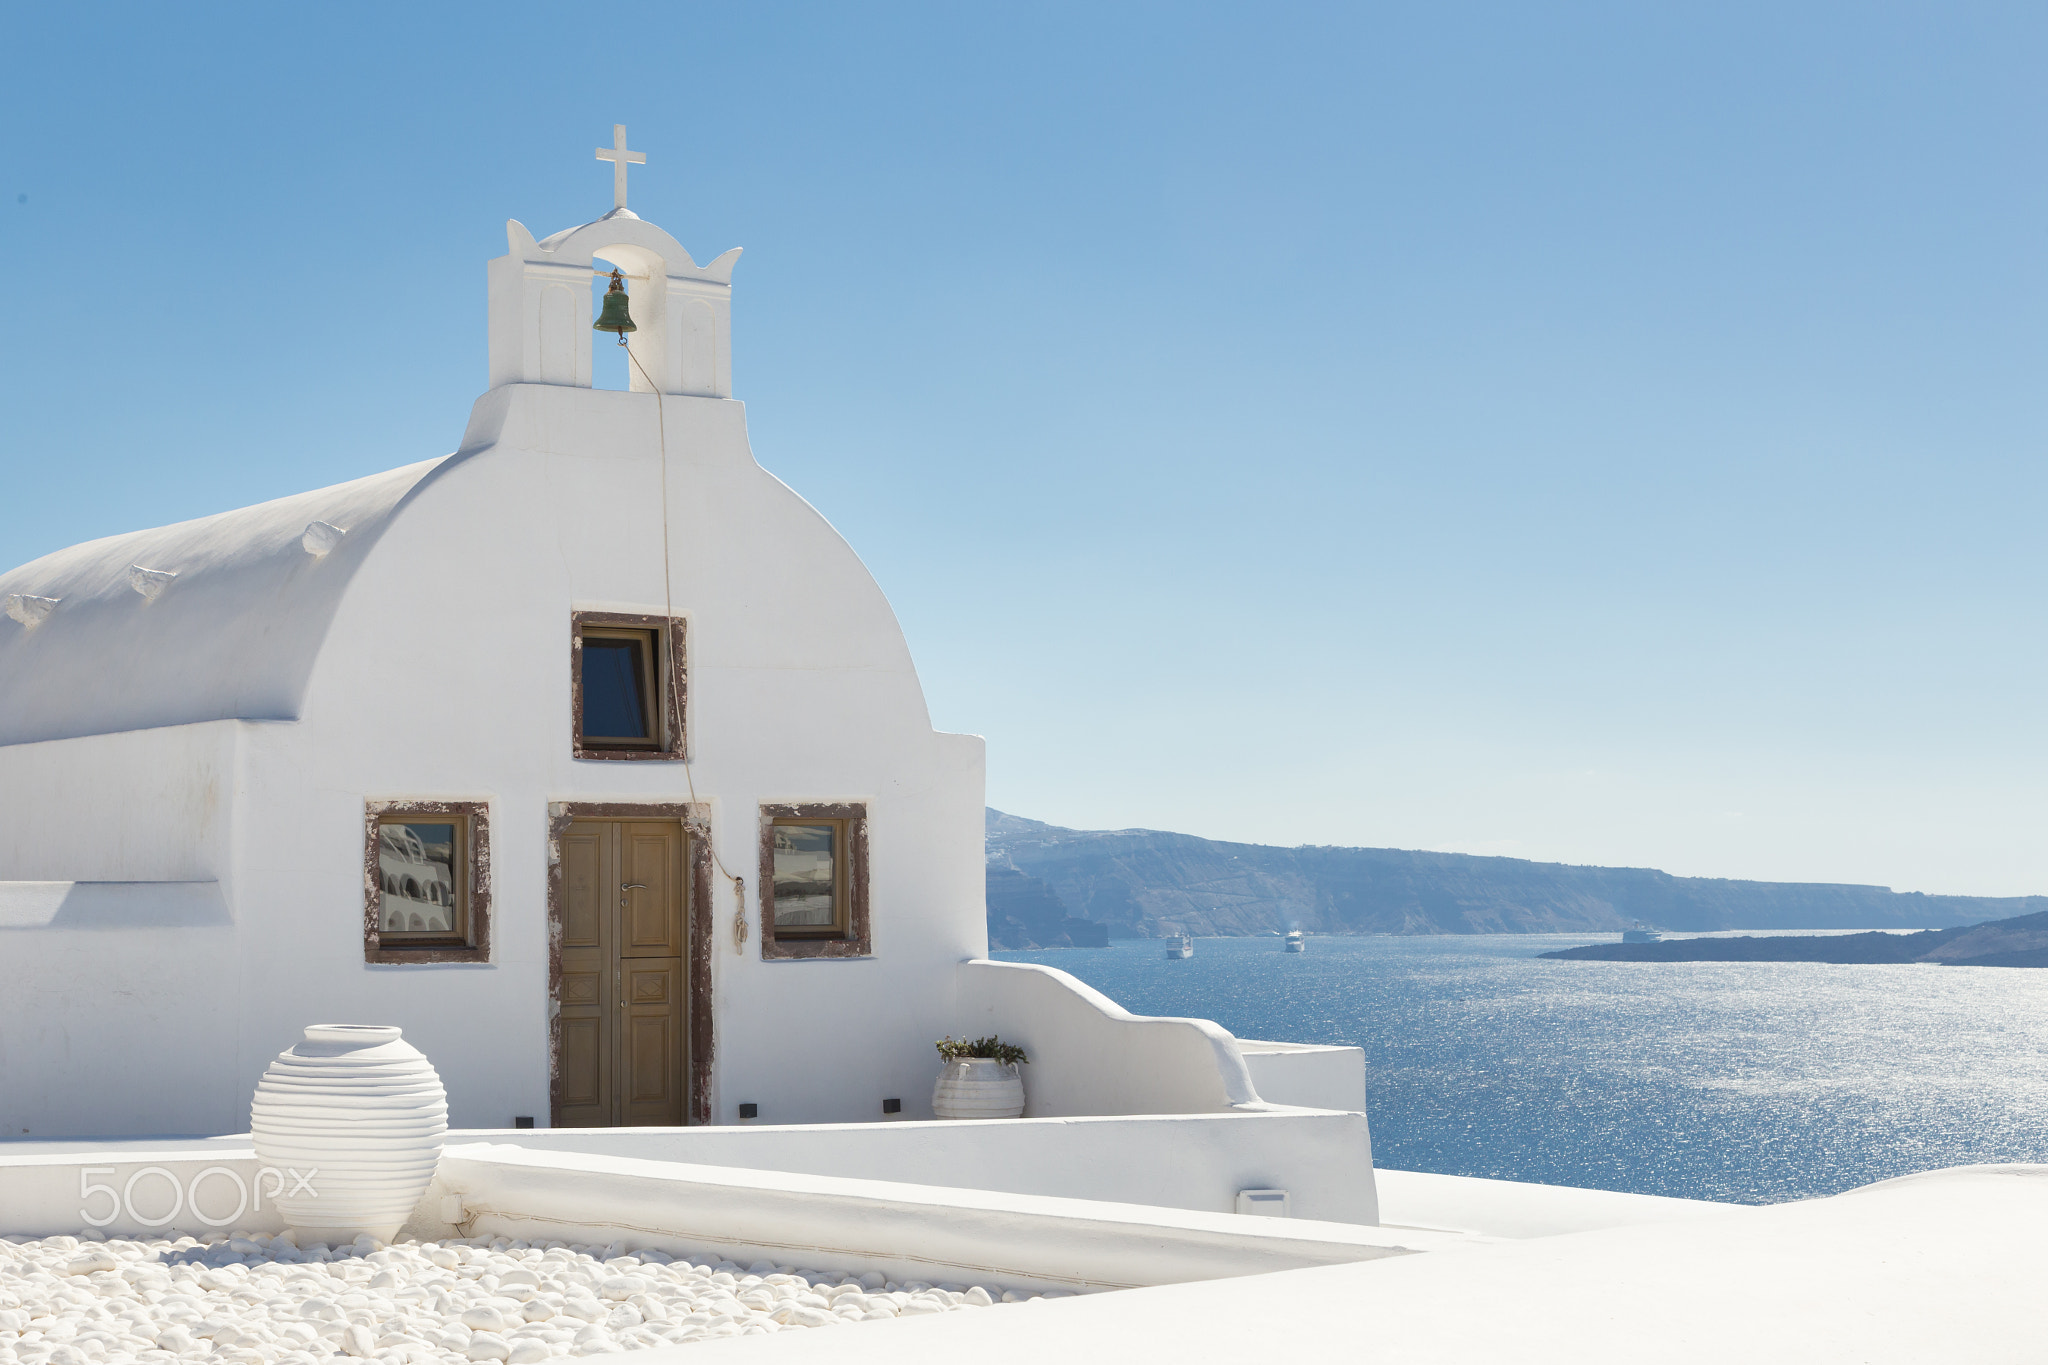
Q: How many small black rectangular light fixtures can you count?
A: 3